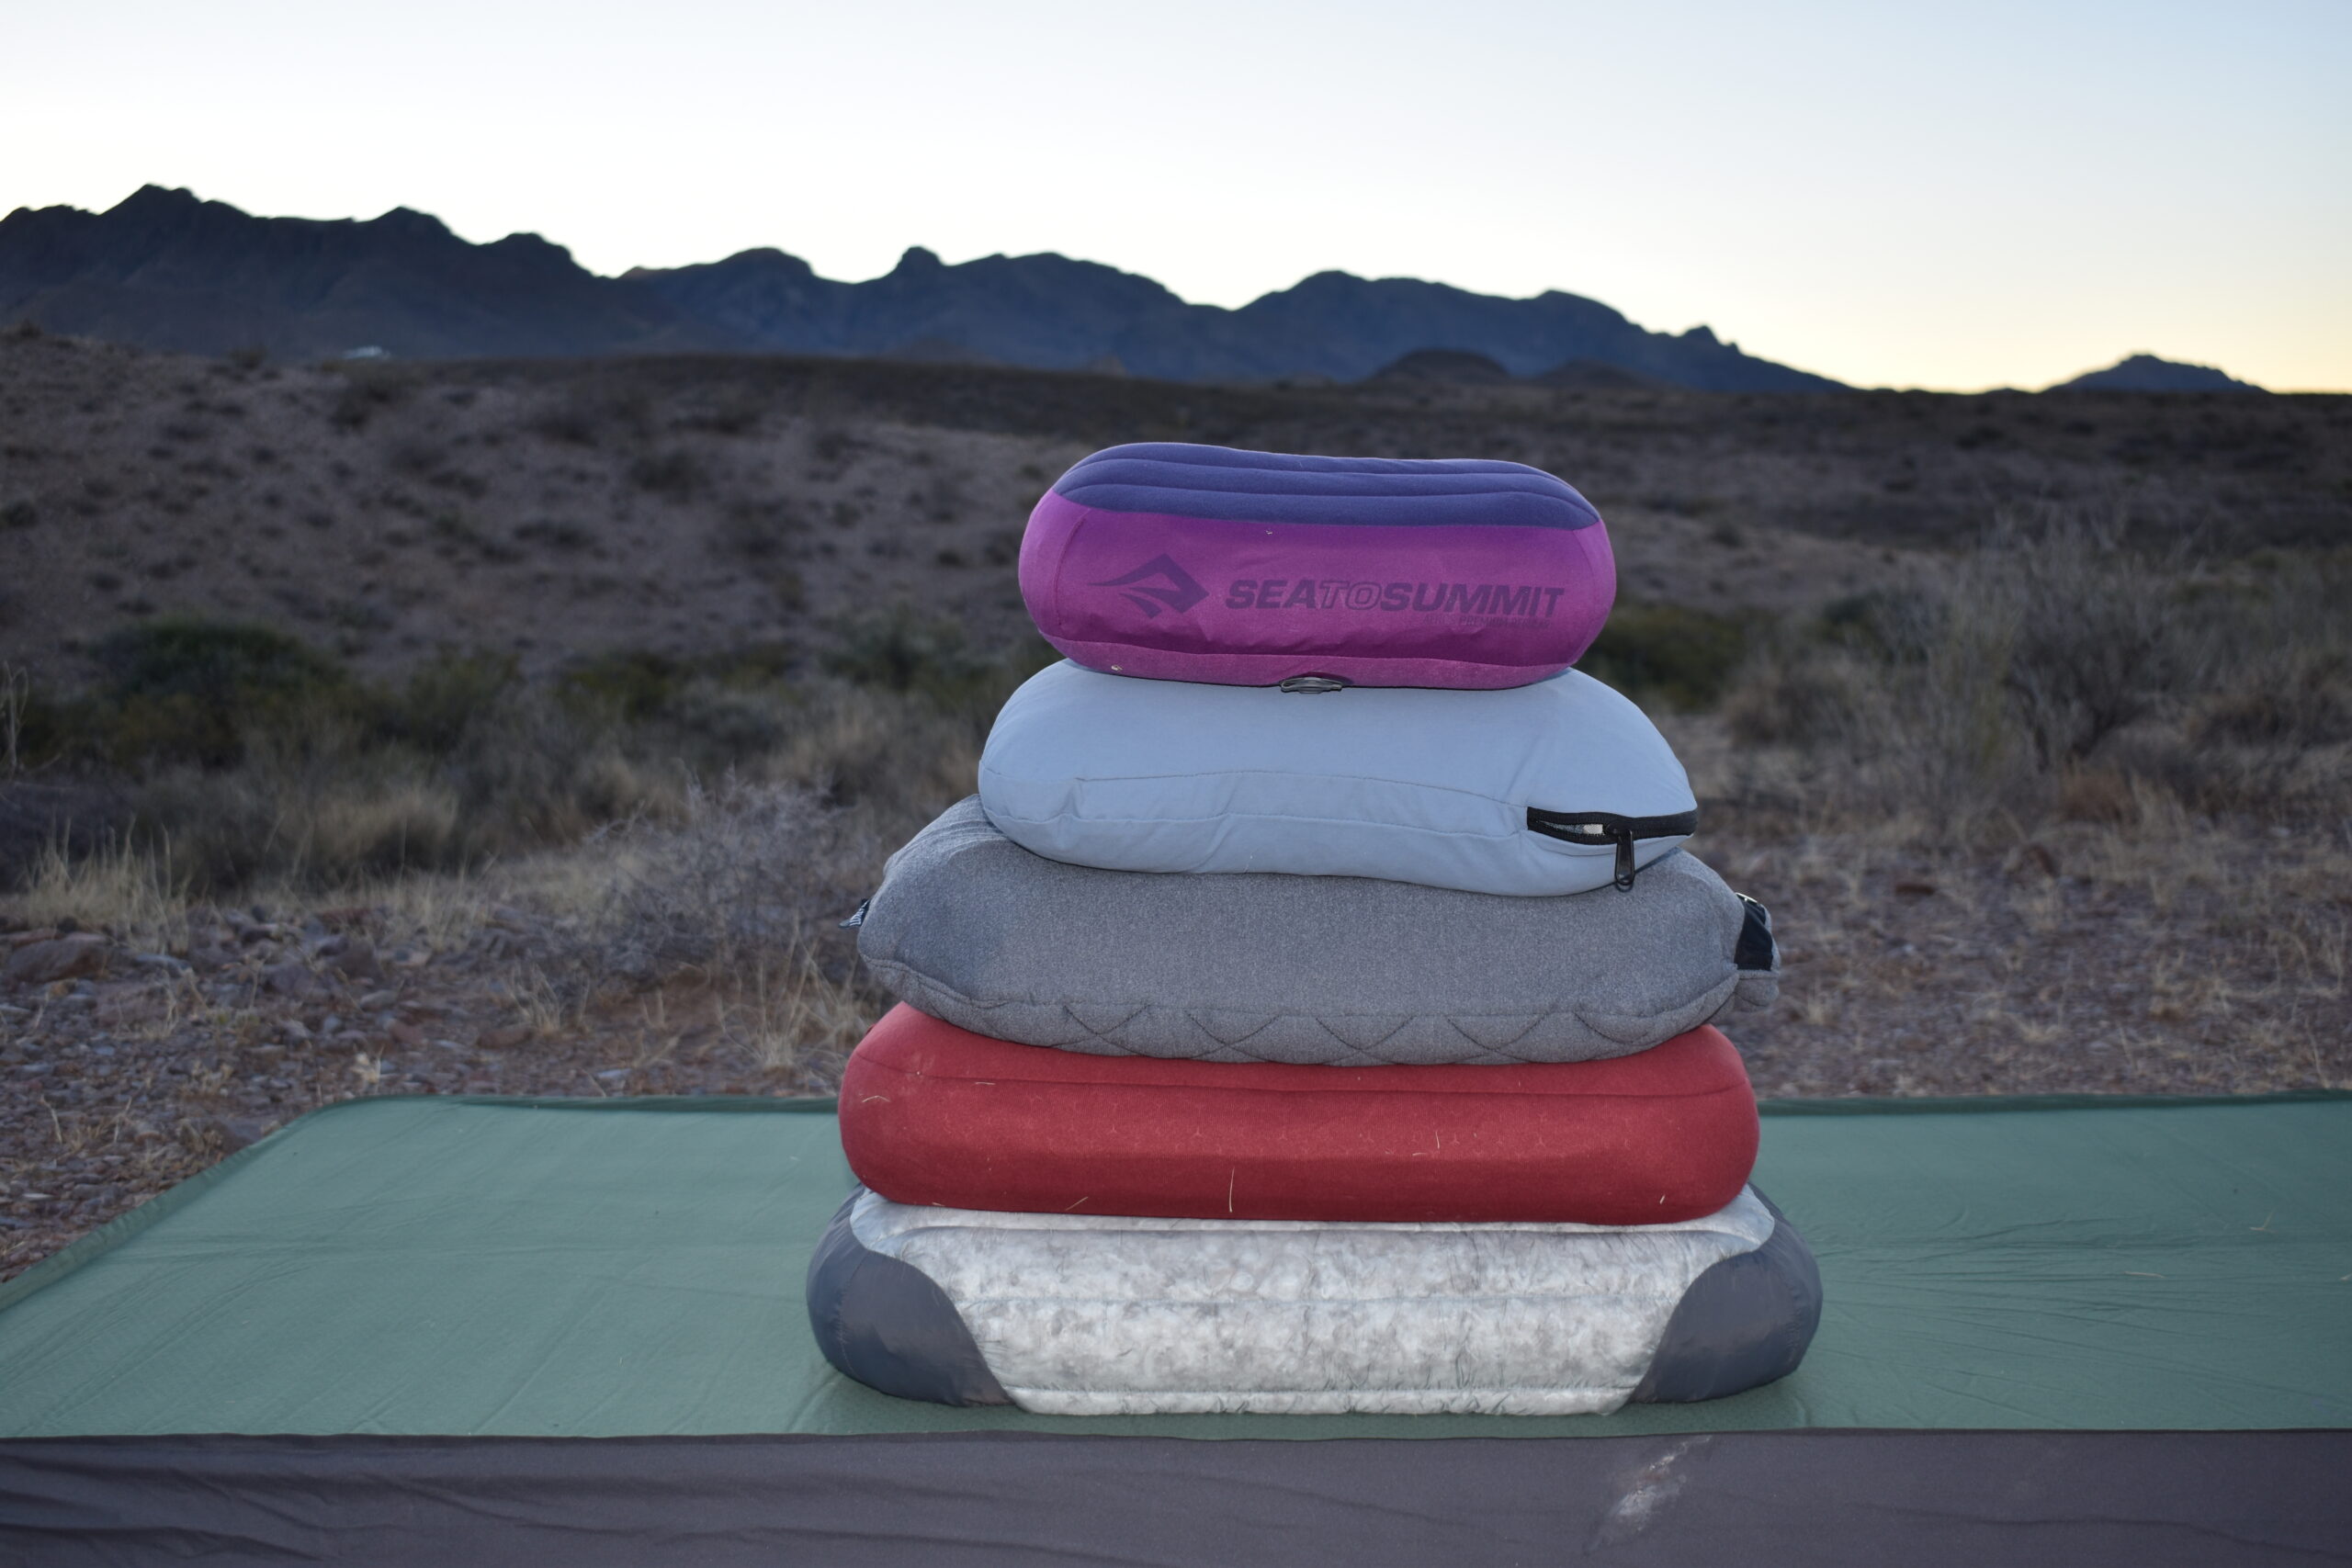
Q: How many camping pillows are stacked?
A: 5